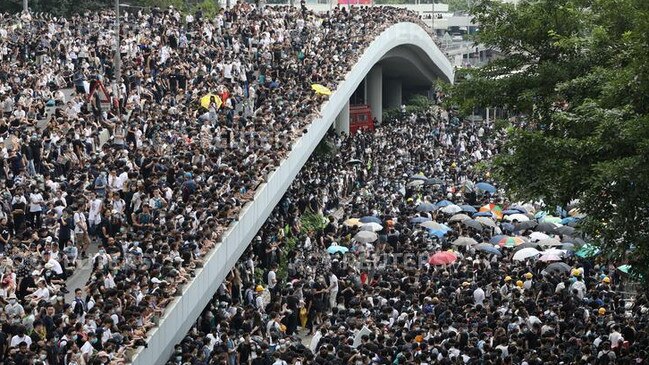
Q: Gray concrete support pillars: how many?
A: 3